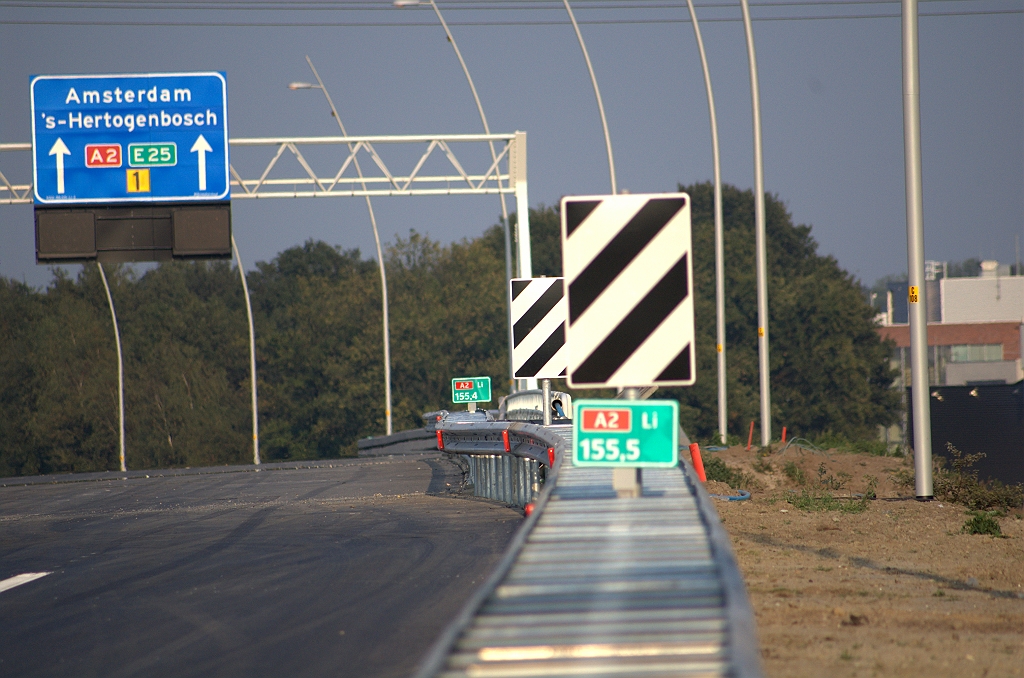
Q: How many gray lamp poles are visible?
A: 8